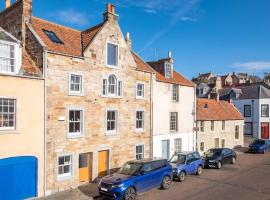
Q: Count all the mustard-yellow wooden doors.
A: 2